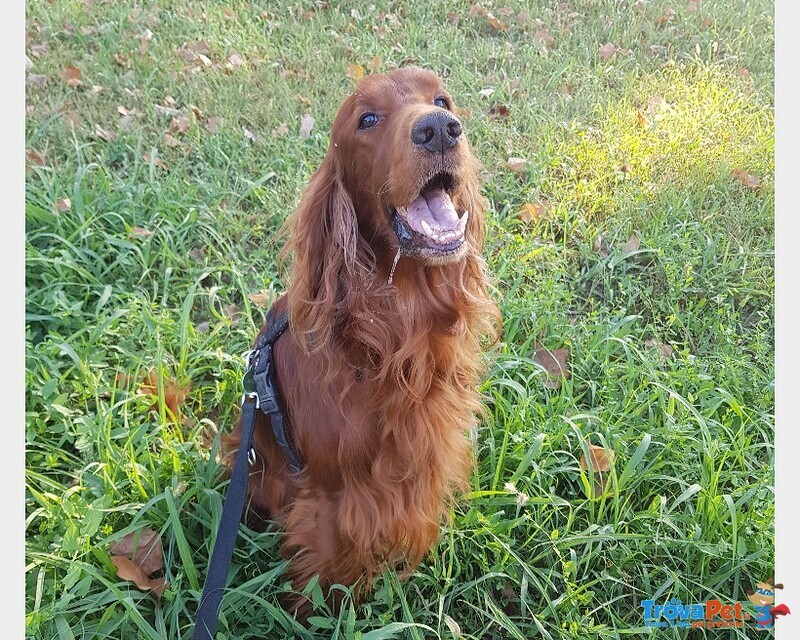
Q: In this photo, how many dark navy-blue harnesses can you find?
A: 1